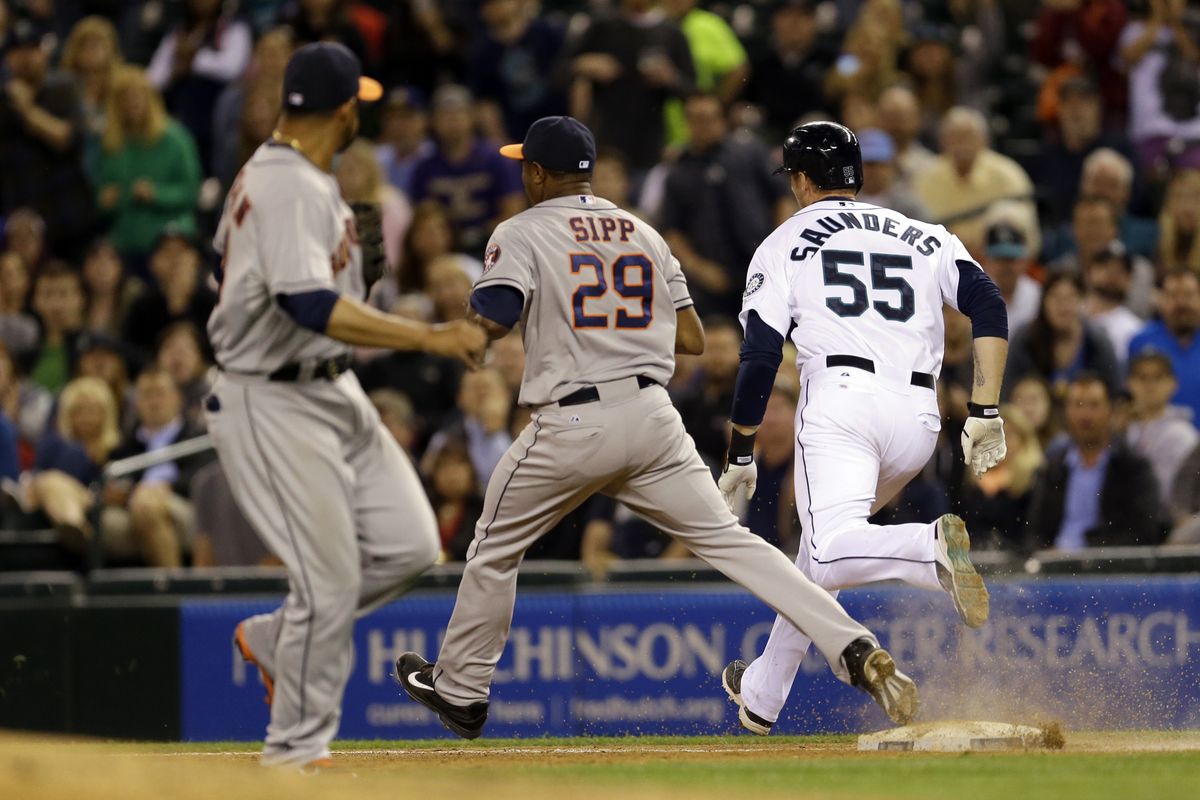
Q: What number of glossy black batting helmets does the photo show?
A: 1